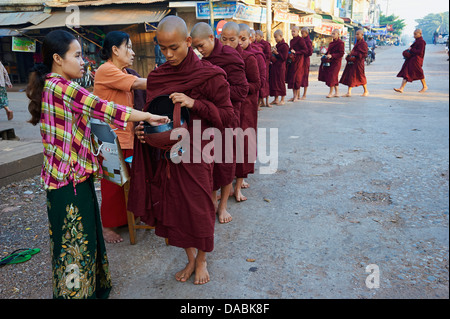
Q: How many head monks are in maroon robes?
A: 12